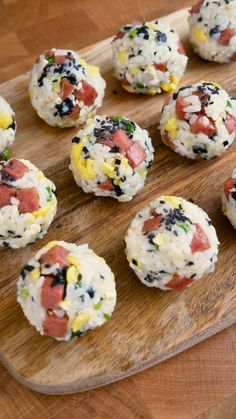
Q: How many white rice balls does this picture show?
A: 10